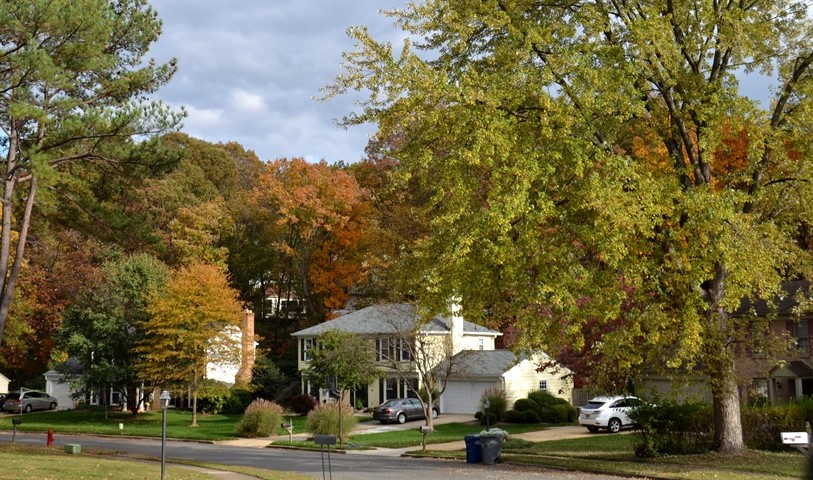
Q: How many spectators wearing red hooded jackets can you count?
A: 0